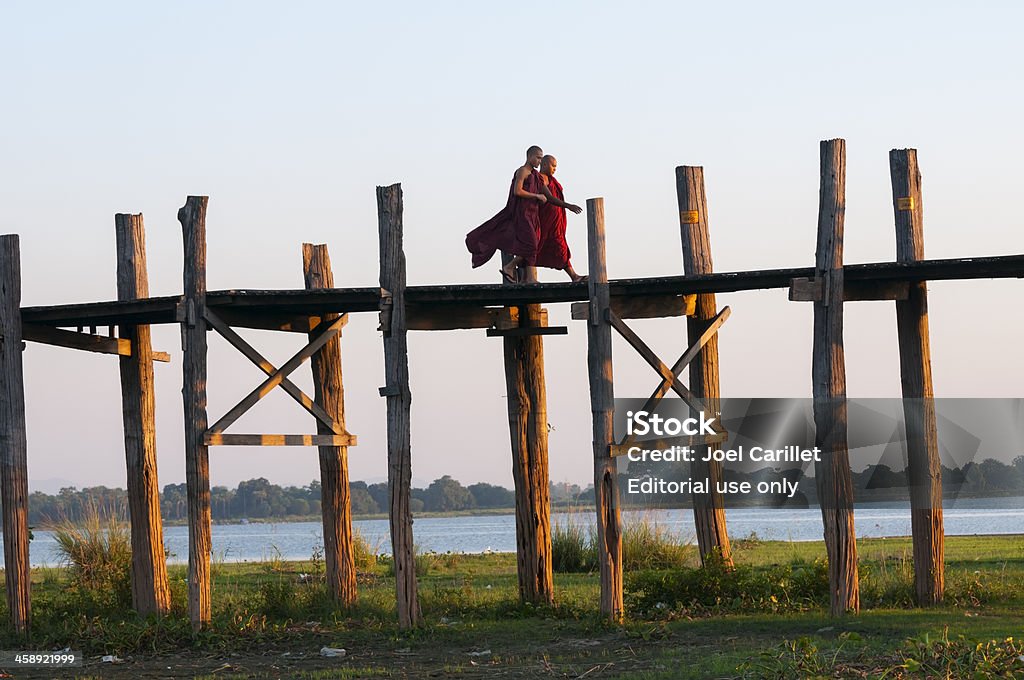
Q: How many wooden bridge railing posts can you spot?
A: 10